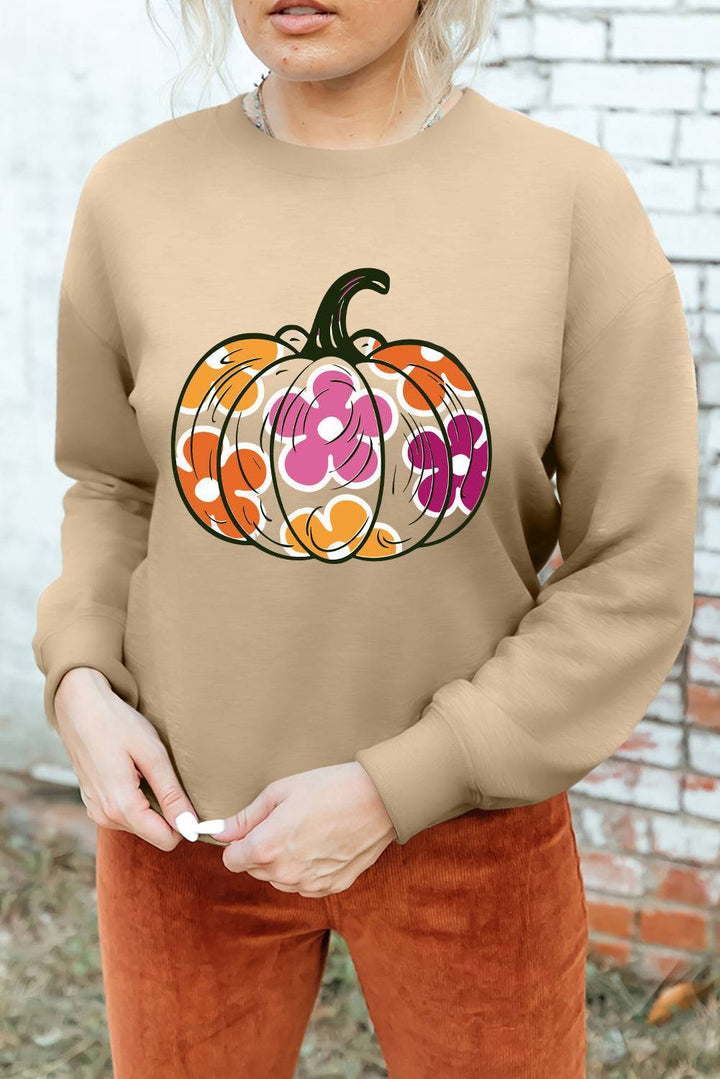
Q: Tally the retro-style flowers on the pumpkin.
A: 6